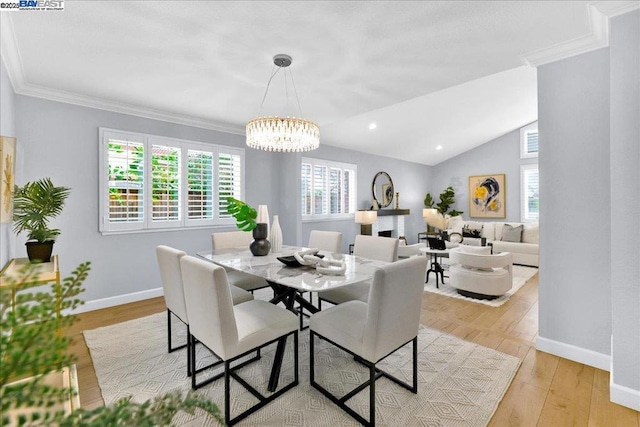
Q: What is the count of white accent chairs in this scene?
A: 2